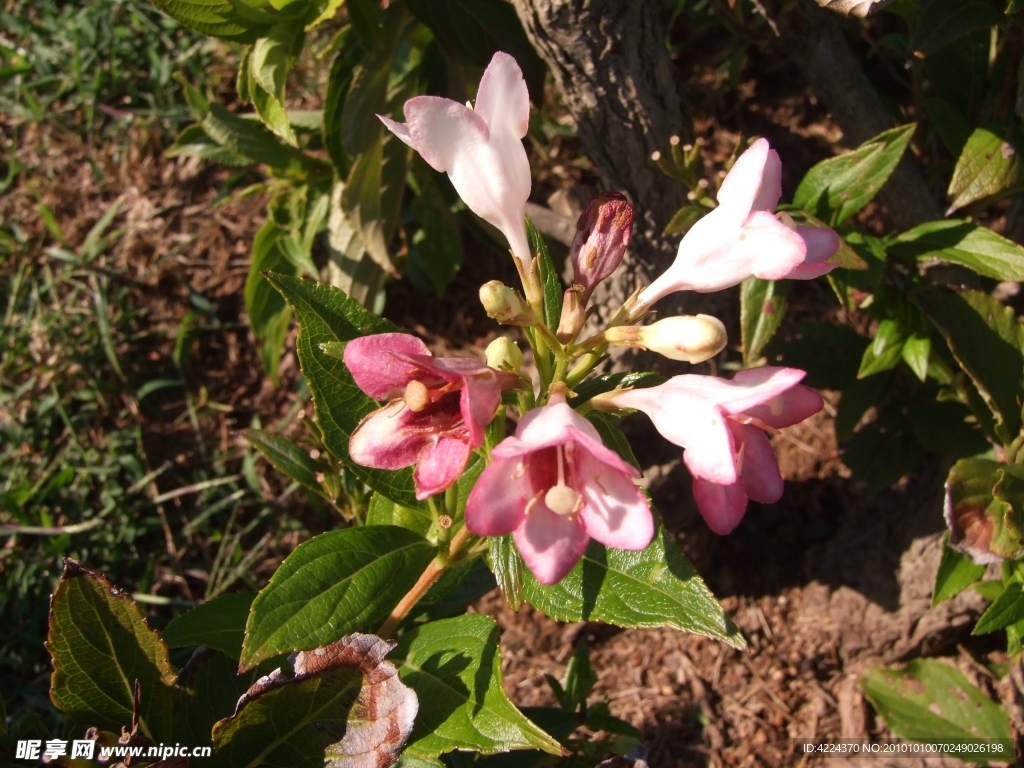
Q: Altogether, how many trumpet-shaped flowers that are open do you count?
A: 5